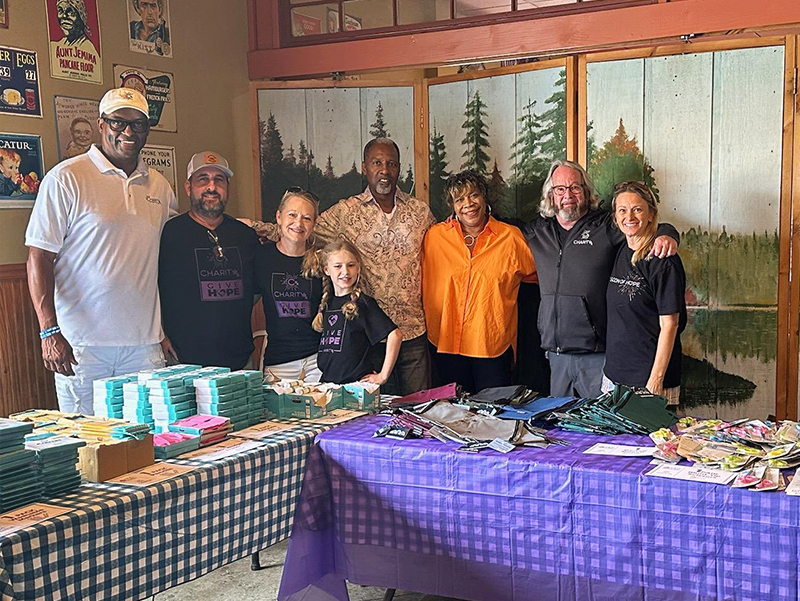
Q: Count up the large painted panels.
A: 3